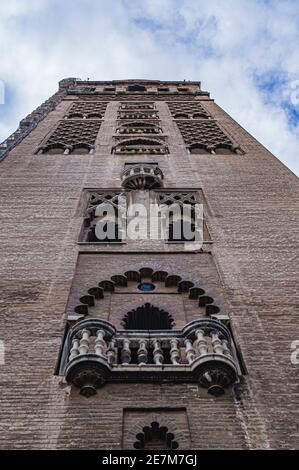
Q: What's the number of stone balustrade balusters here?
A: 12